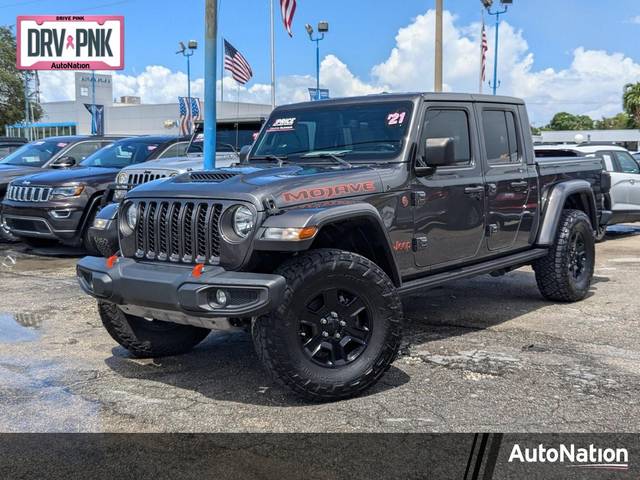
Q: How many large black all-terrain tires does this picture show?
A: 3